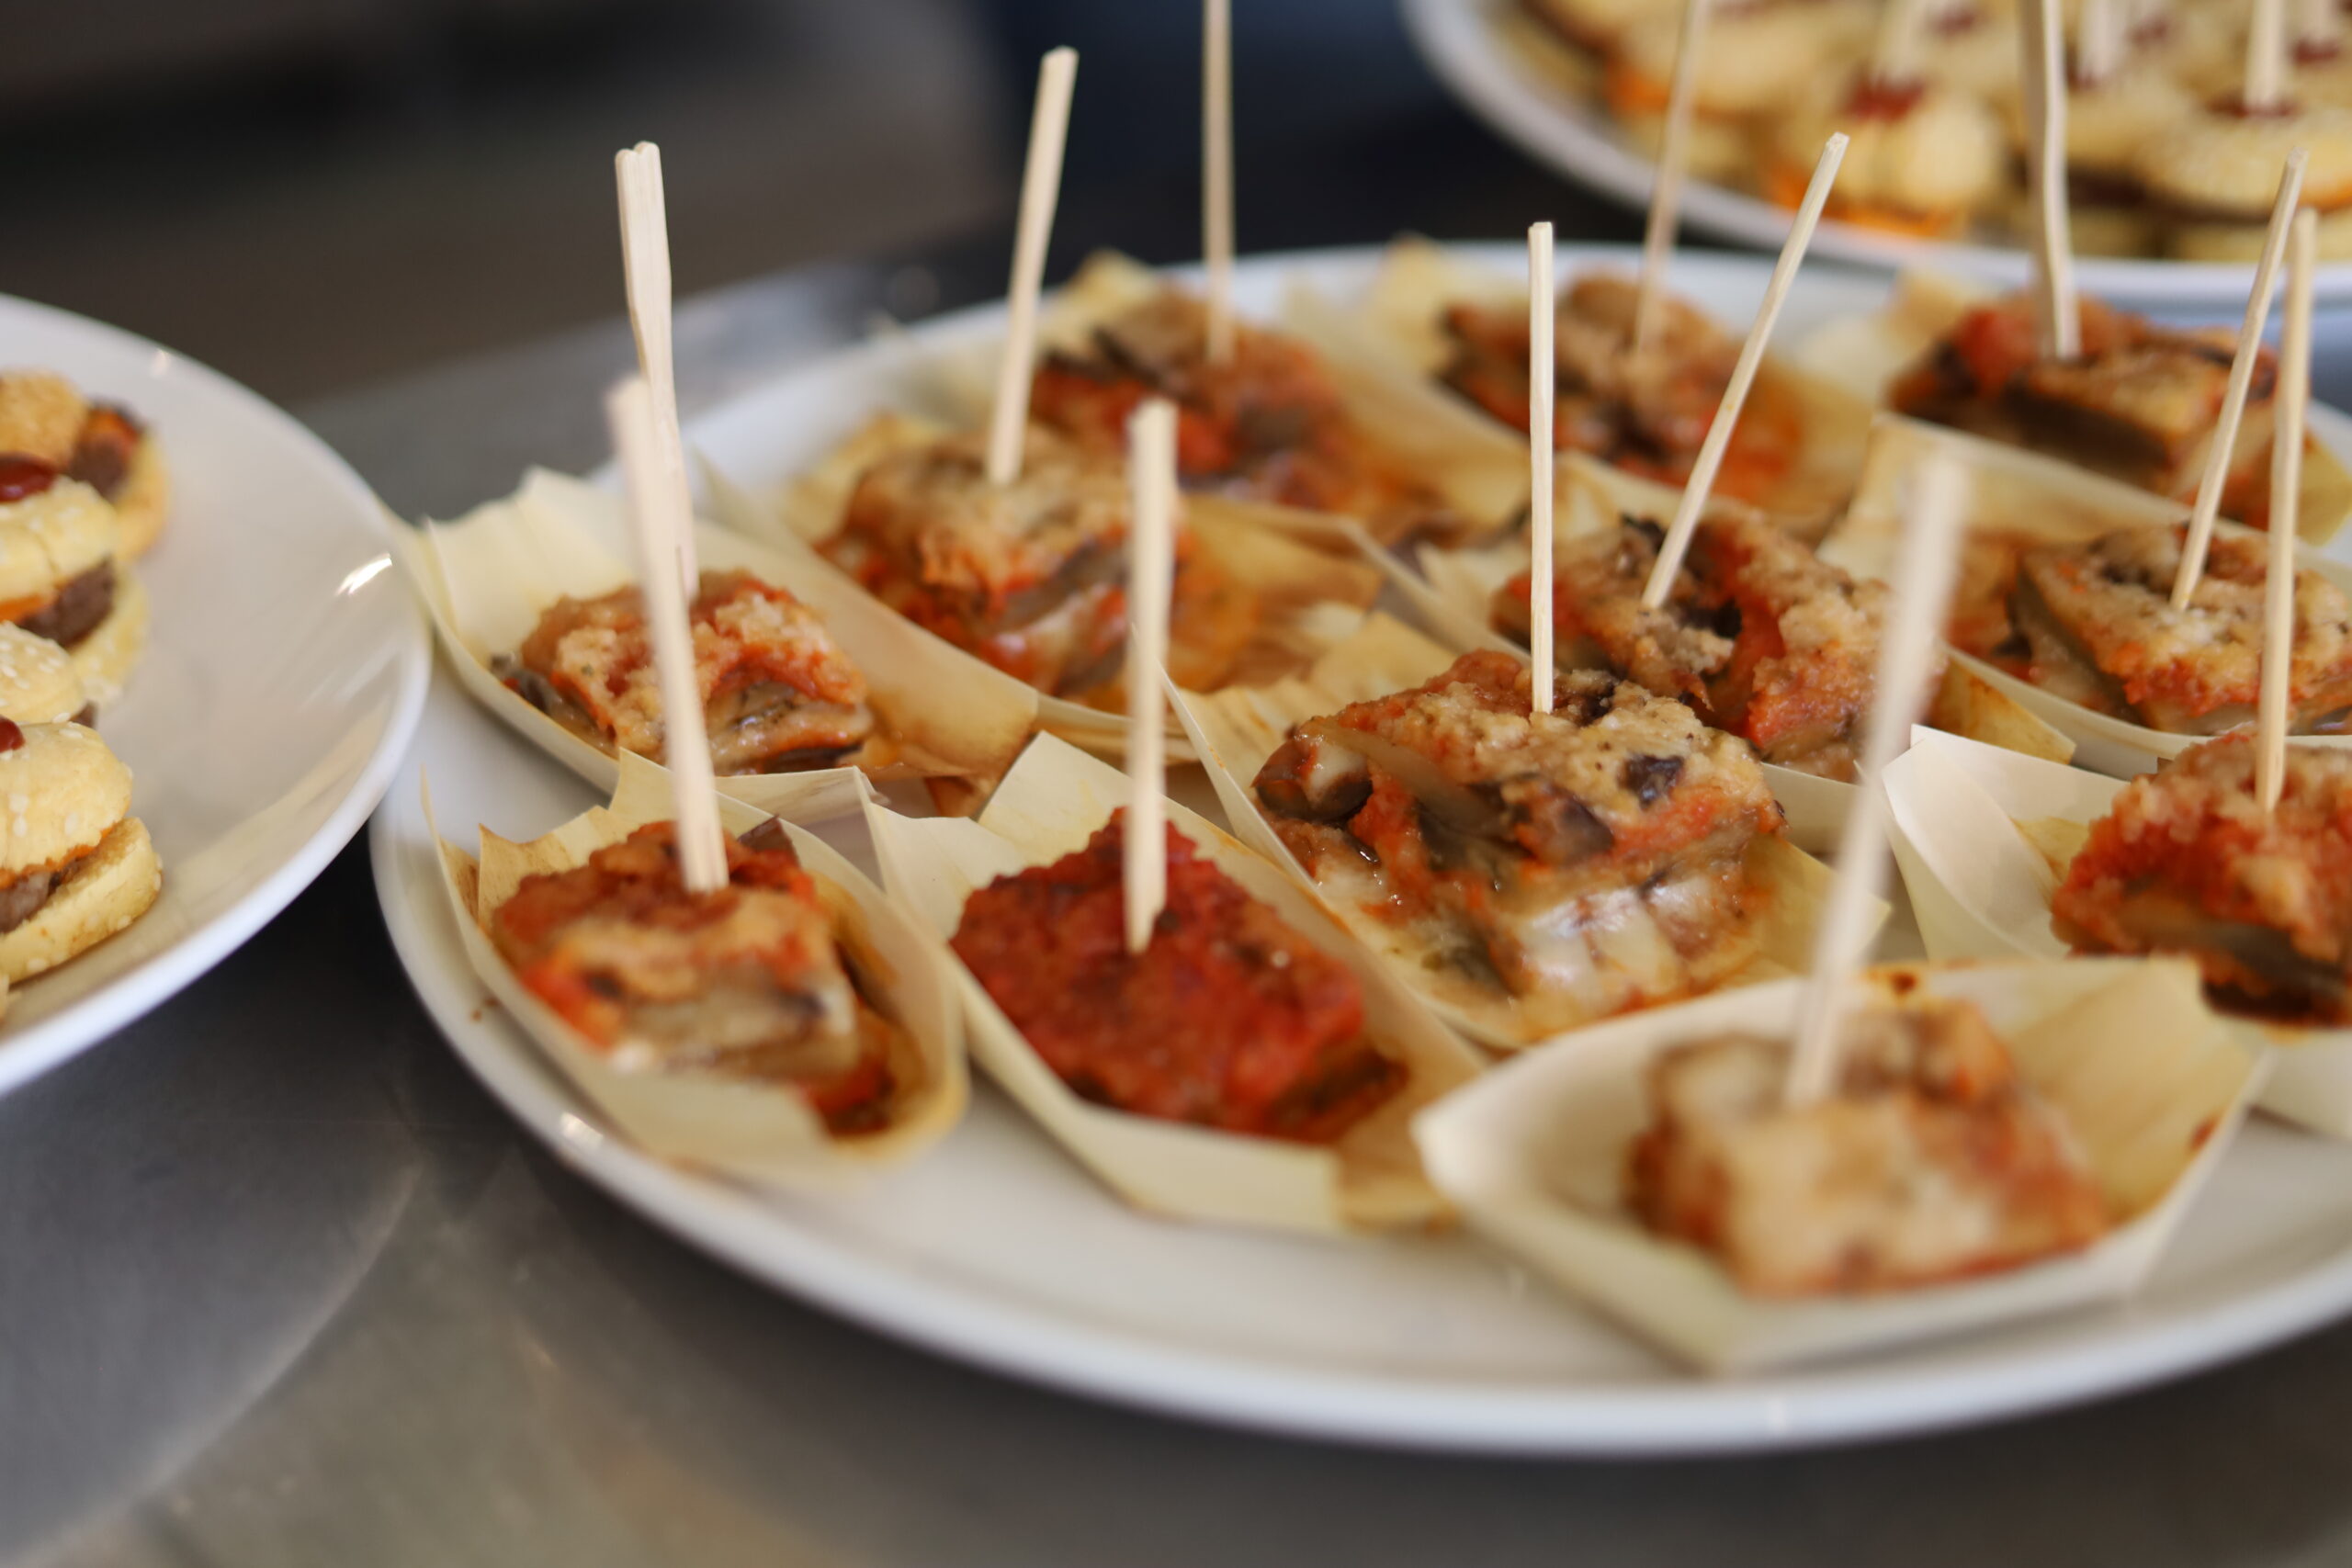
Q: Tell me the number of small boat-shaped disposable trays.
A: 12